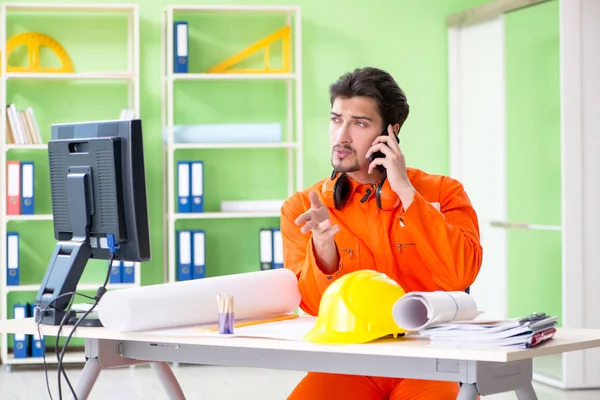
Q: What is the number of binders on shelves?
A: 14